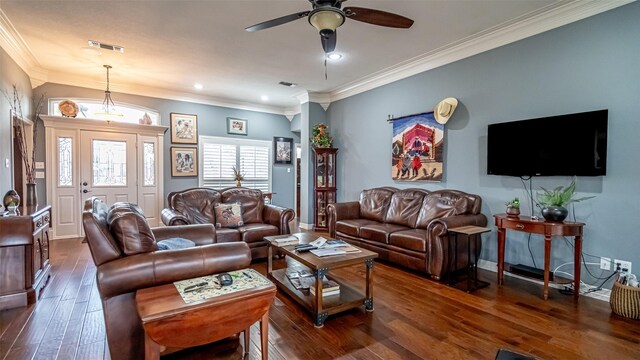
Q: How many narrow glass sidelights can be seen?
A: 2